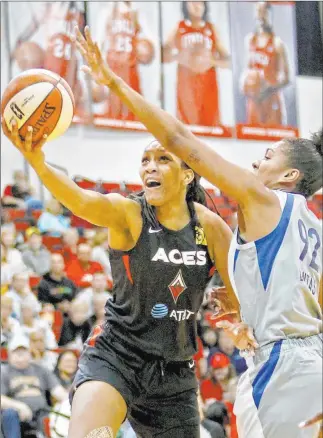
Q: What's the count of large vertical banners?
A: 4